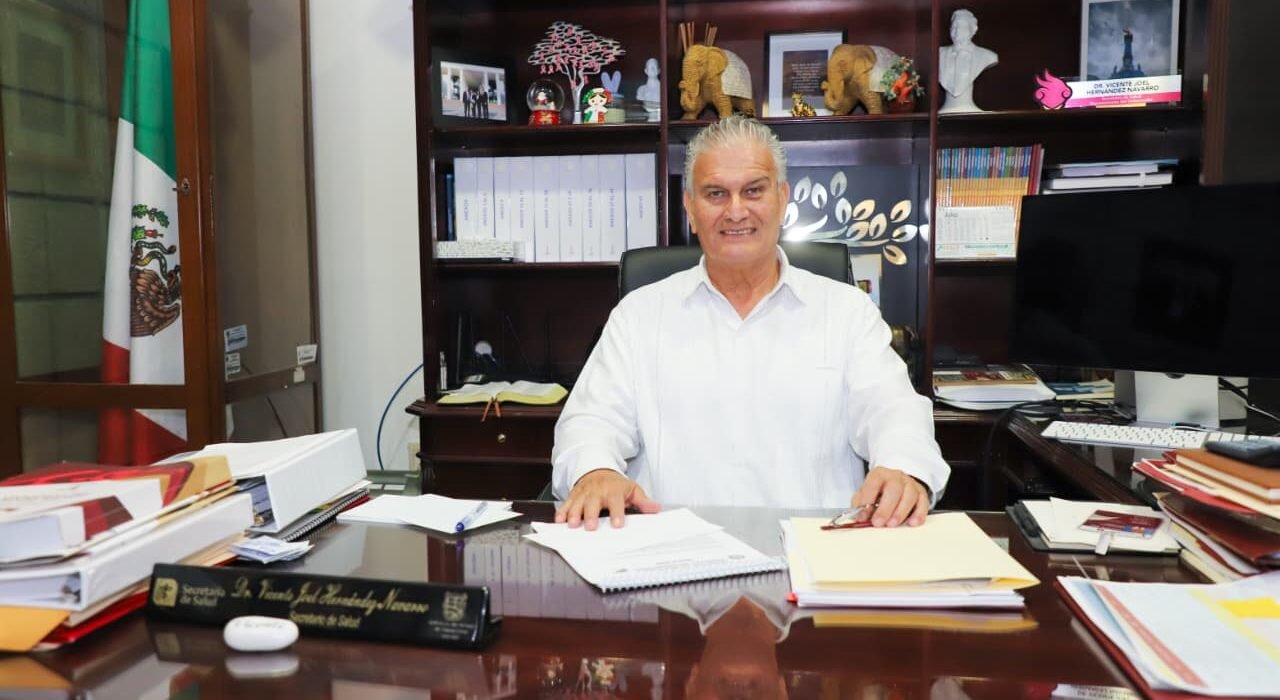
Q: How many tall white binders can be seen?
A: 9